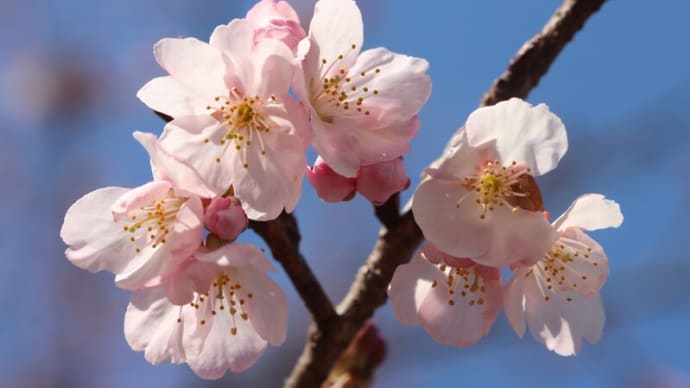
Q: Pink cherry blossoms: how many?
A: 7